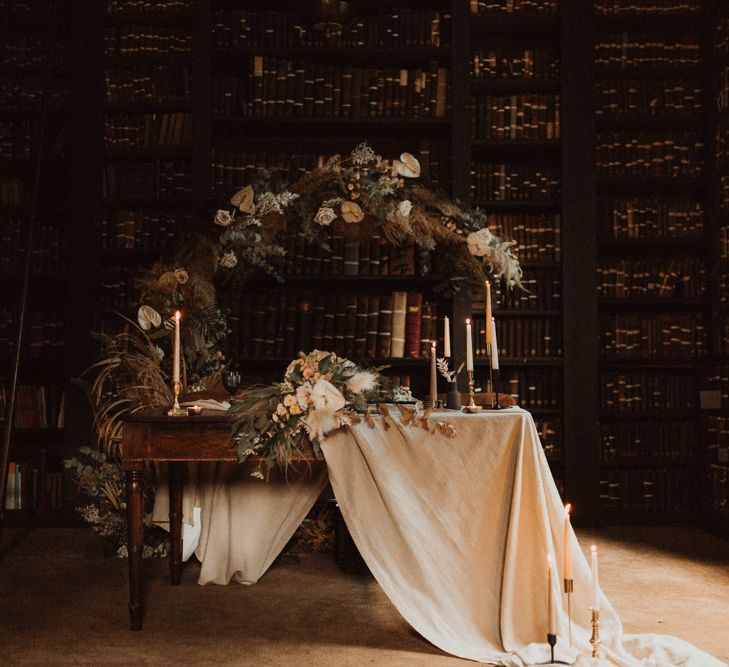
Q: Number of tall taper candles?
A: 9